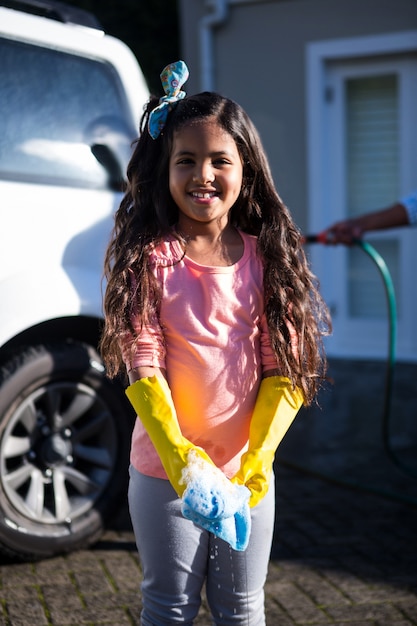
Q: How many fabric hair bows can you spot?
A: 1